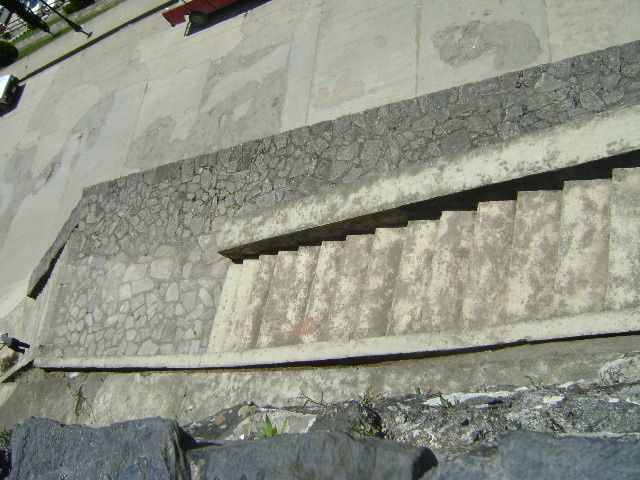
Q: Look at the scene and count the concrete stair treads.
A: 14